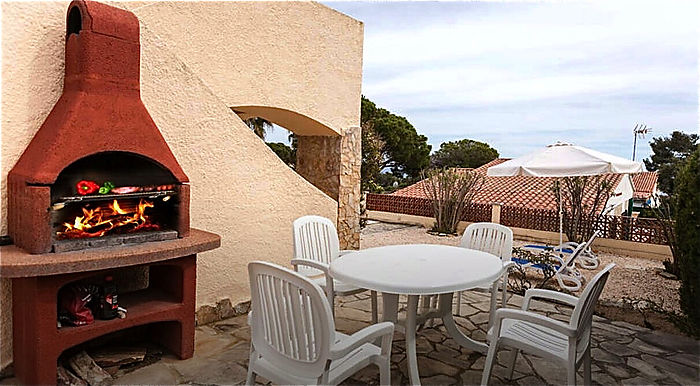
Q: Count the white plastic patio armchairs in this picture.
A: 4